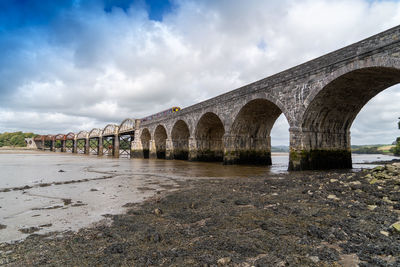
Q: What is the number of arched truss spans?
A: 8